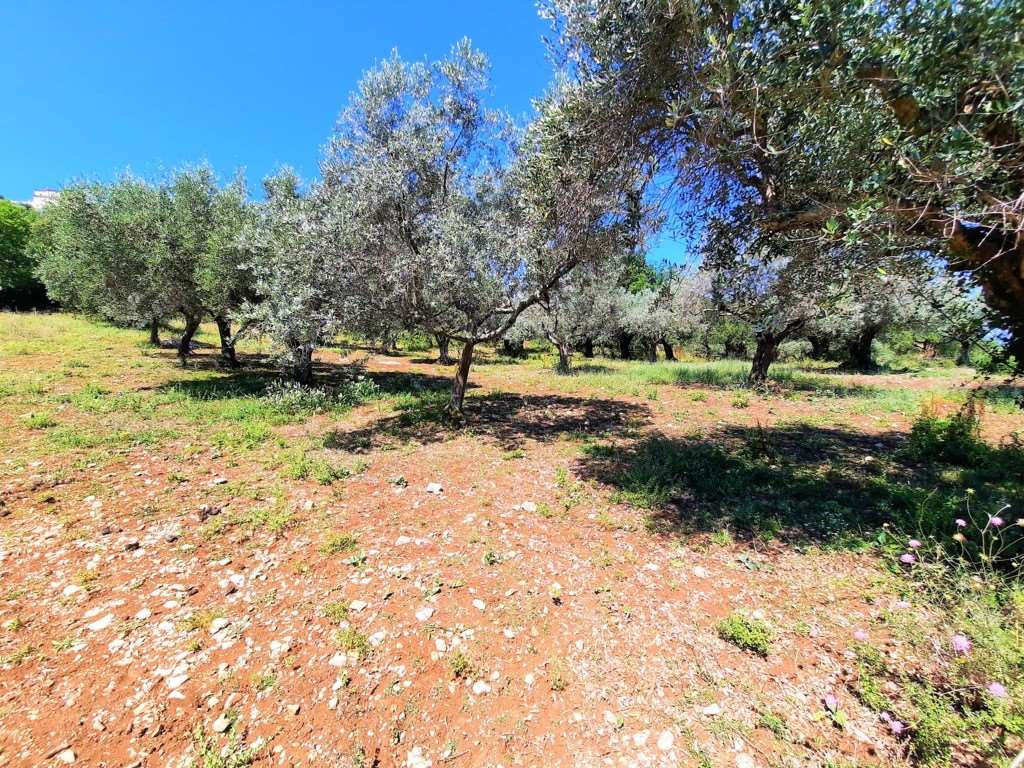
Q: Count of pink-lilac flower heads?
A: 11